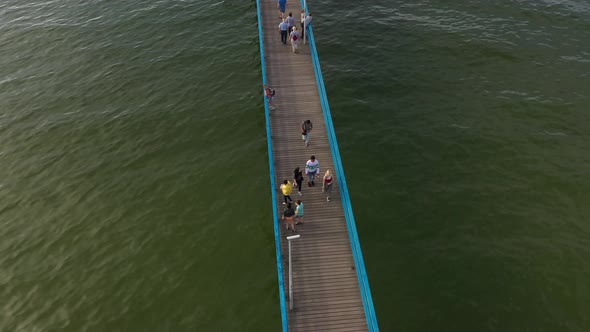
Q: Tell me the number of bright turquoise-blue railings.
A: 2